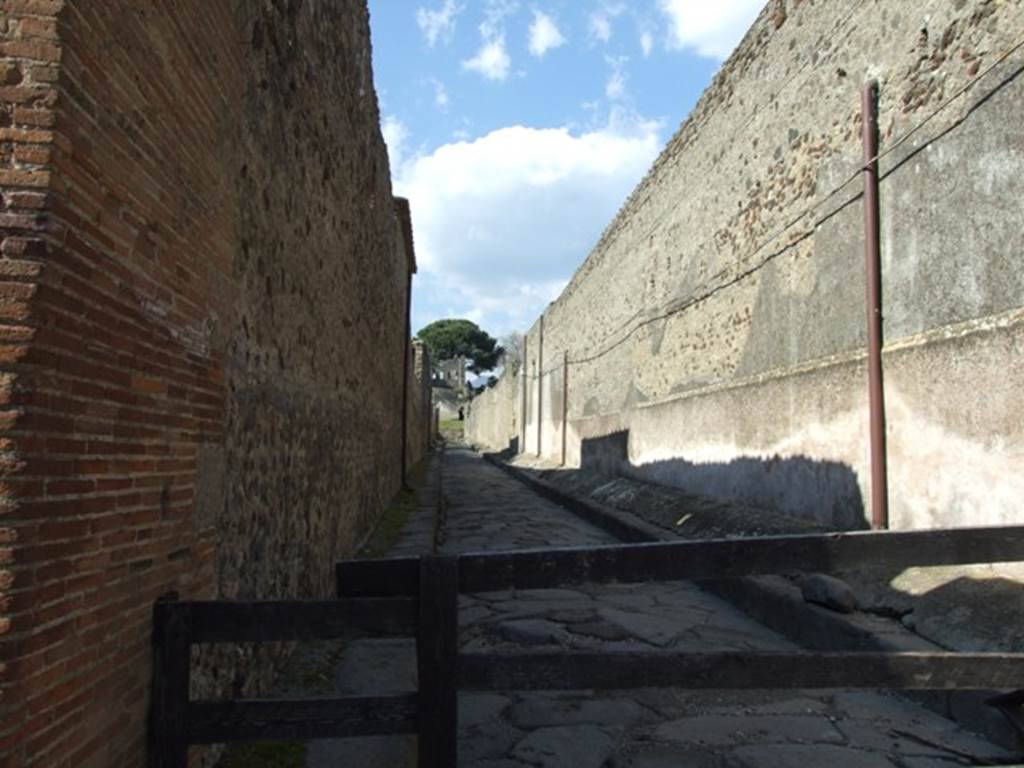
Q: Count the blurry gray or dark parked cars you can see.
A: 0